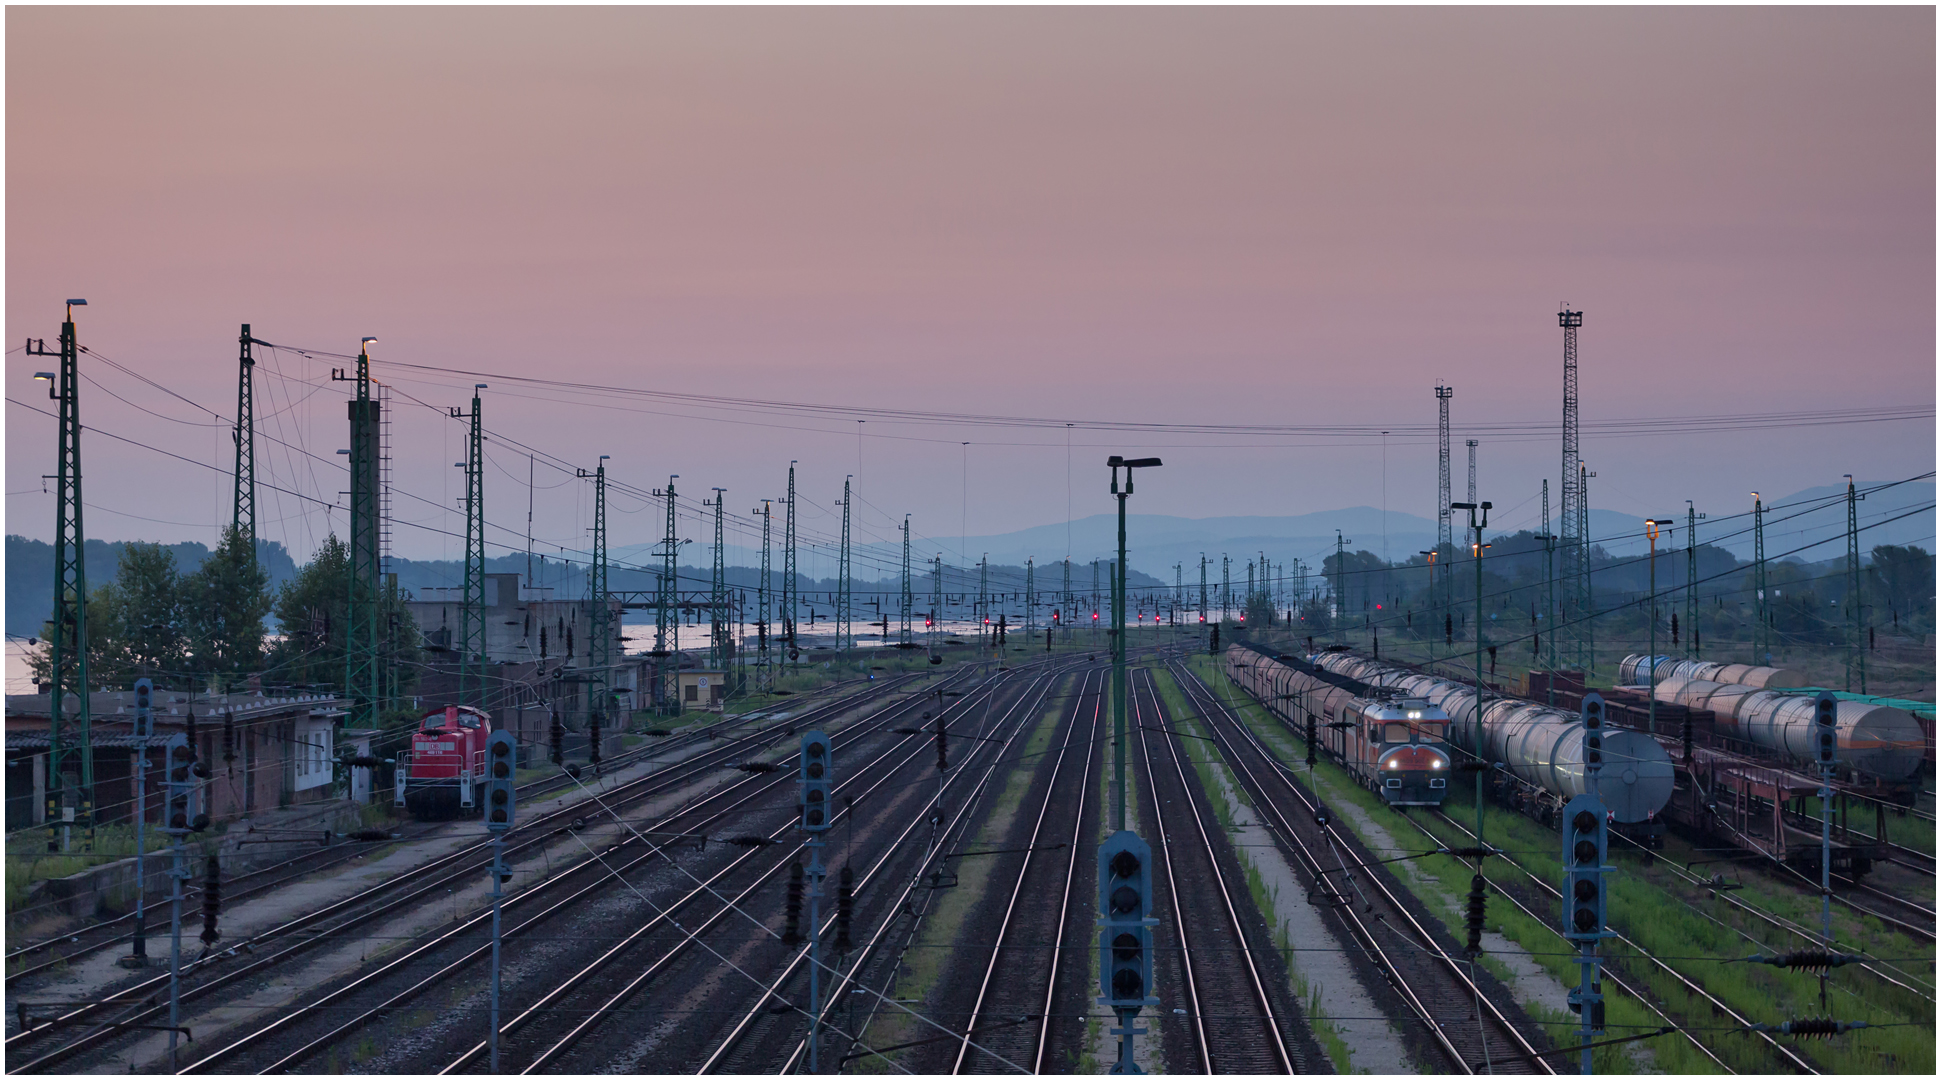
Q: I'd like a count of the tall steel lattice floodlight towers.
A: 3